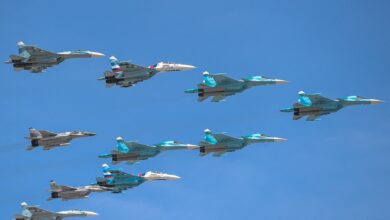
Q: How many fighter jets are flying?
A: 10